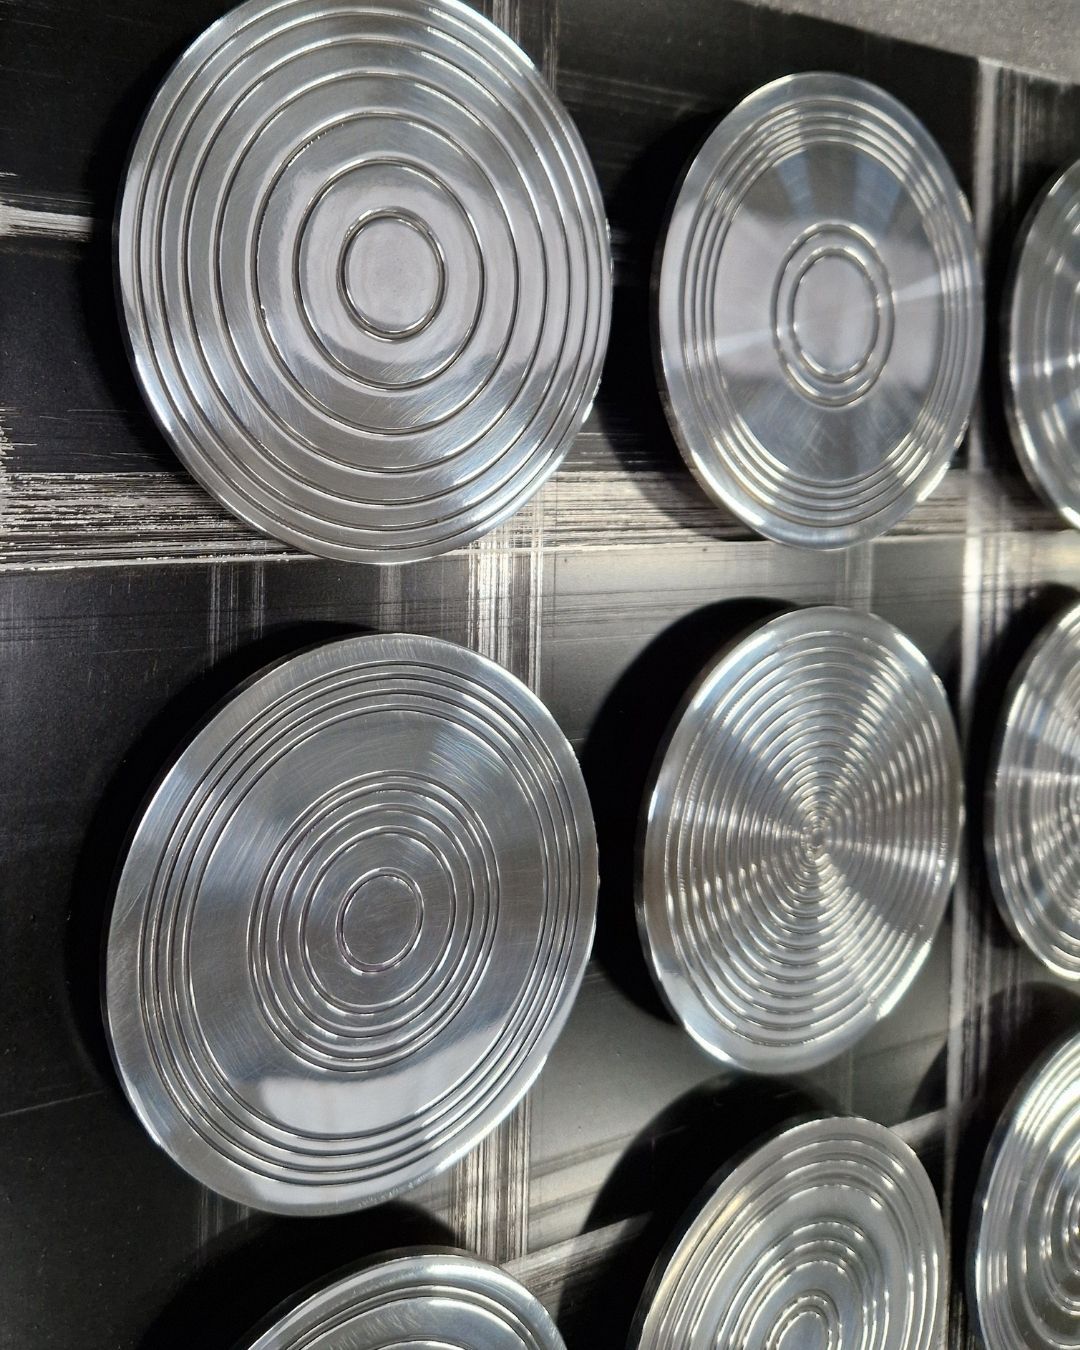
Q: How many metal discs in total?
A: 9